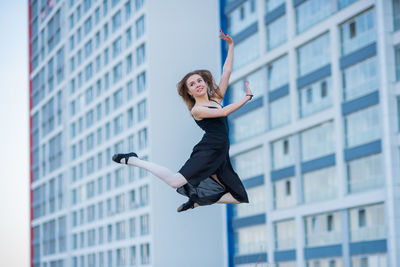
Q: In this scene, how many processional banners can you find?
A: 0